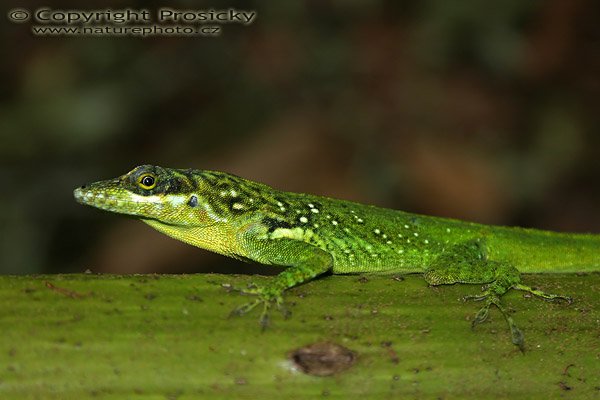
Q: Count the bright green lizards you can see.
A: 1